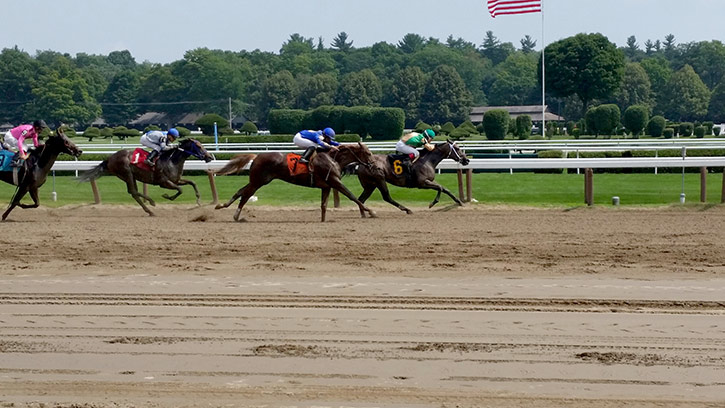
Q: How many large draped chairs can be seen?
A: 0